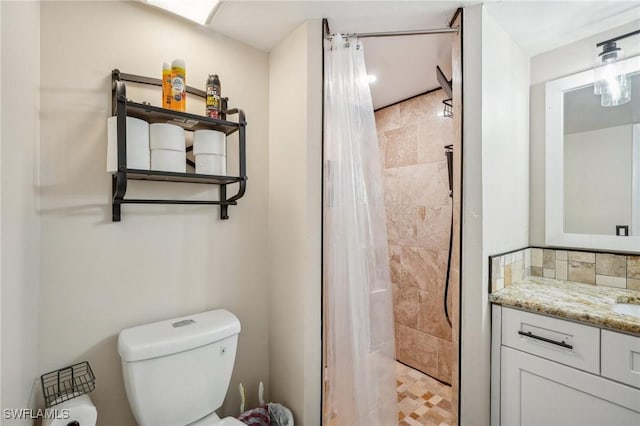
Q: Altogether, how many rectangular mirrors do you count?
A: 1